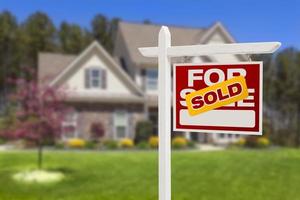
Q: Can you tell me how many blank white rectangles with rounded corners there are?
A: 1